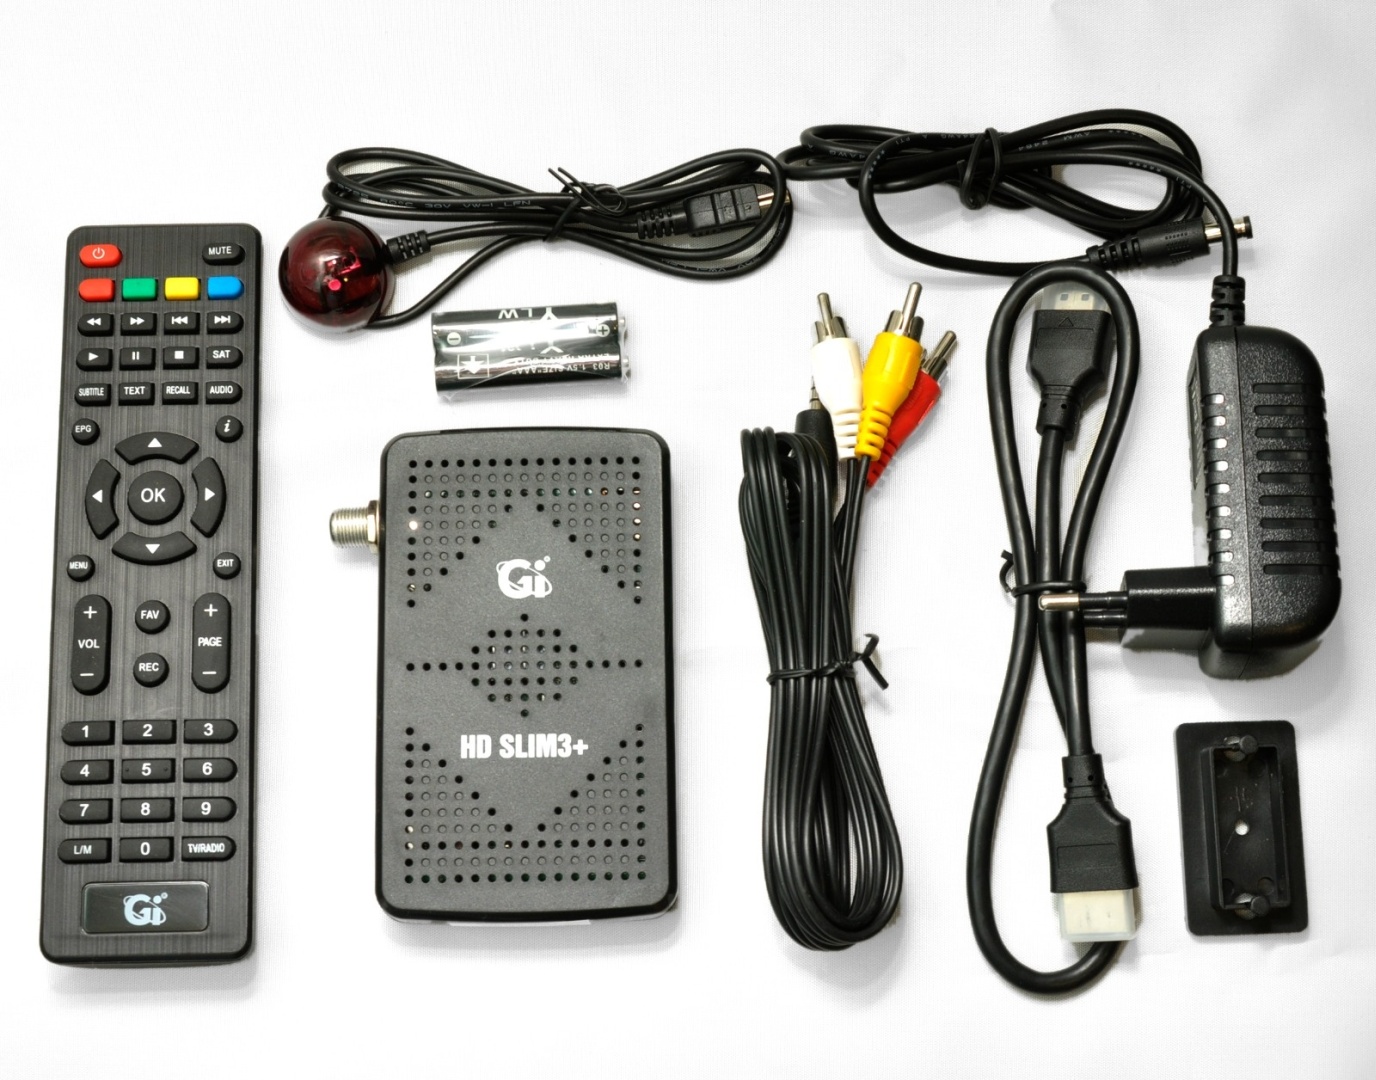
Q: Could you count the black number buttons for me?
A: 10